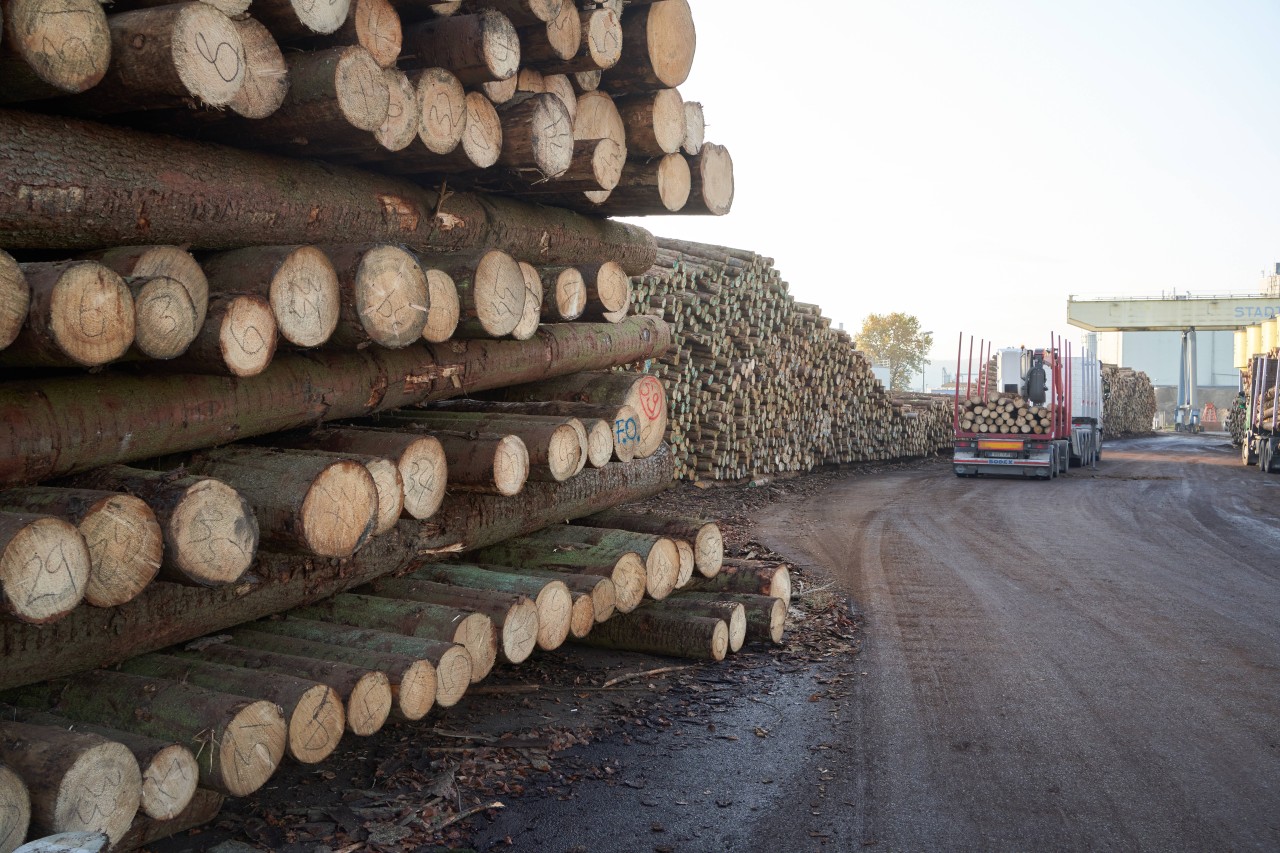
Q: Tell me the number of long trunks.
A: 3